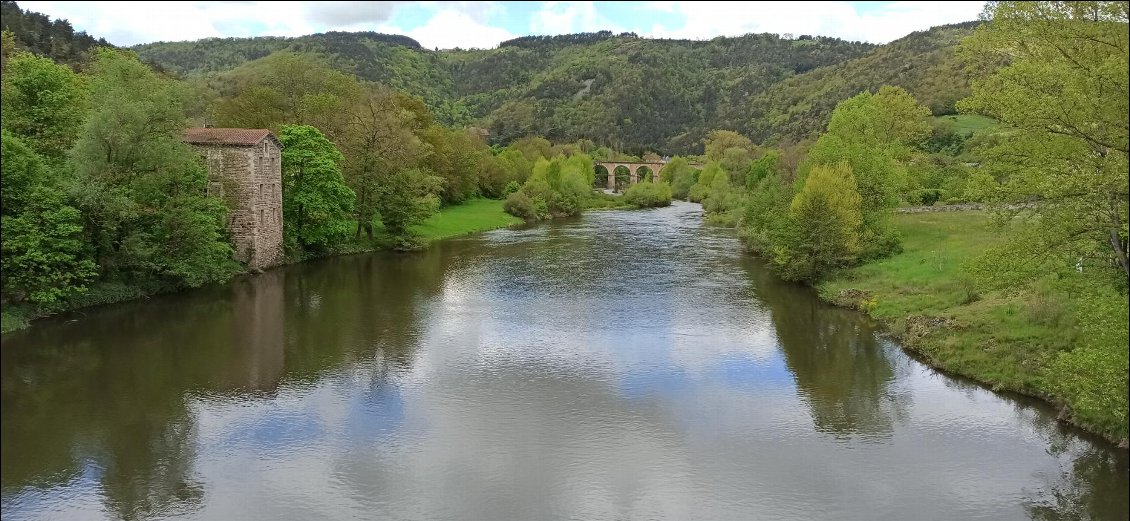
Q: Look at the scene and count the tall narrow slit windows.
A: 7